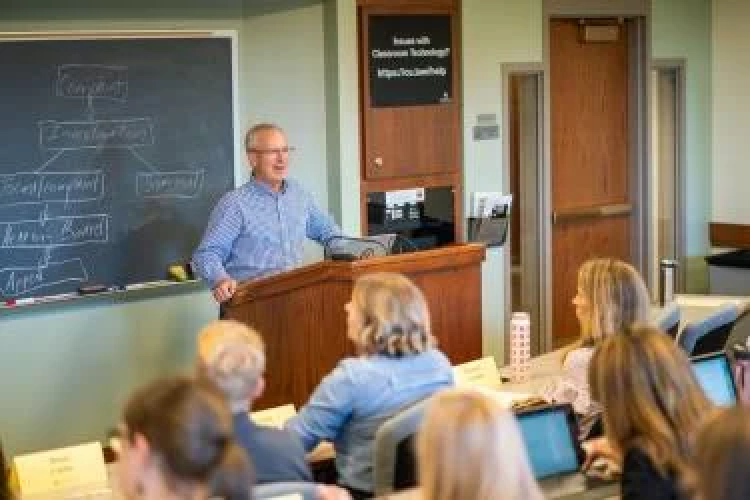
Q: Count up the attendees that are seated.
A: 7